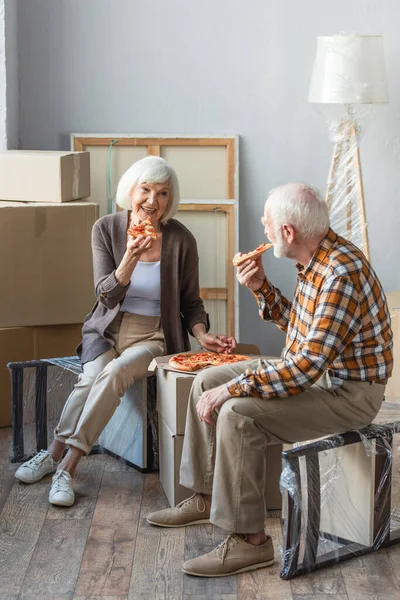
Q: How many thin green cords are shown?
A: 1